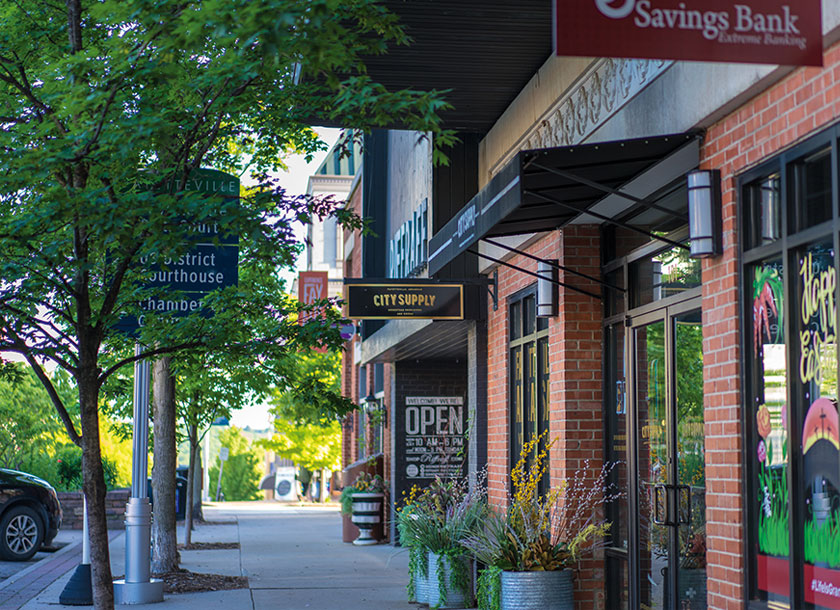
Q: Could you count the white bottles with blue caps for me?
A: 0